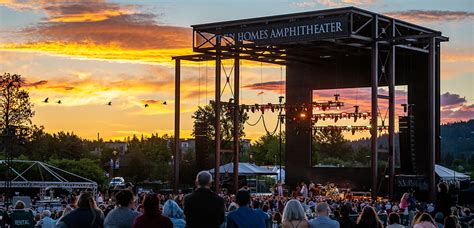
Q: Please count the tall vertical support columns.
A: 6